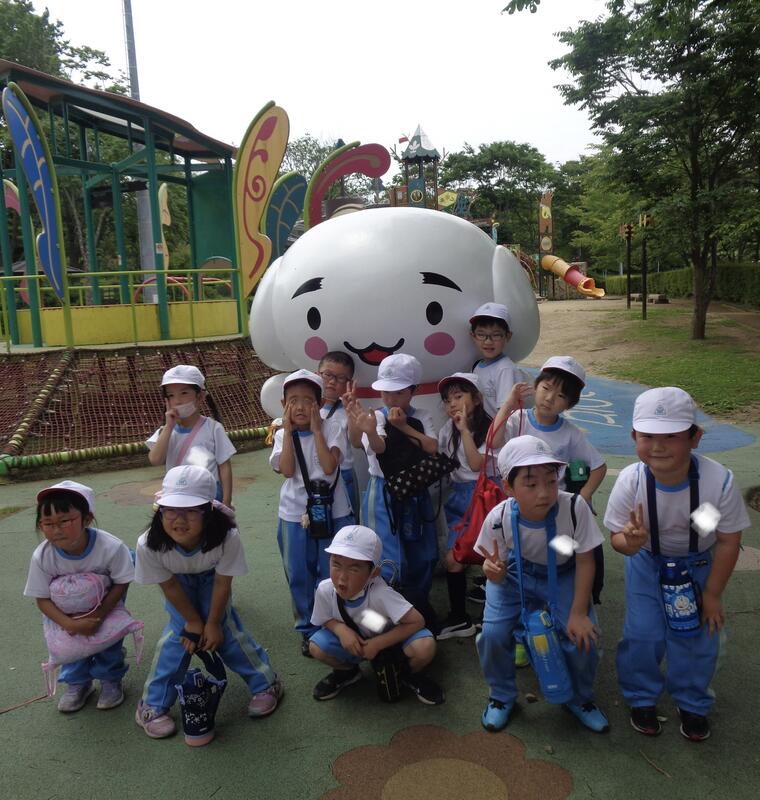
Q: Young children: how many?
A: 12